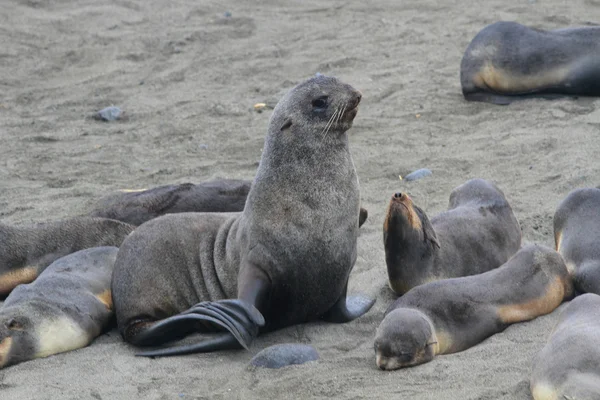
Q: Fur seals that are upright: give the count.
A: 2